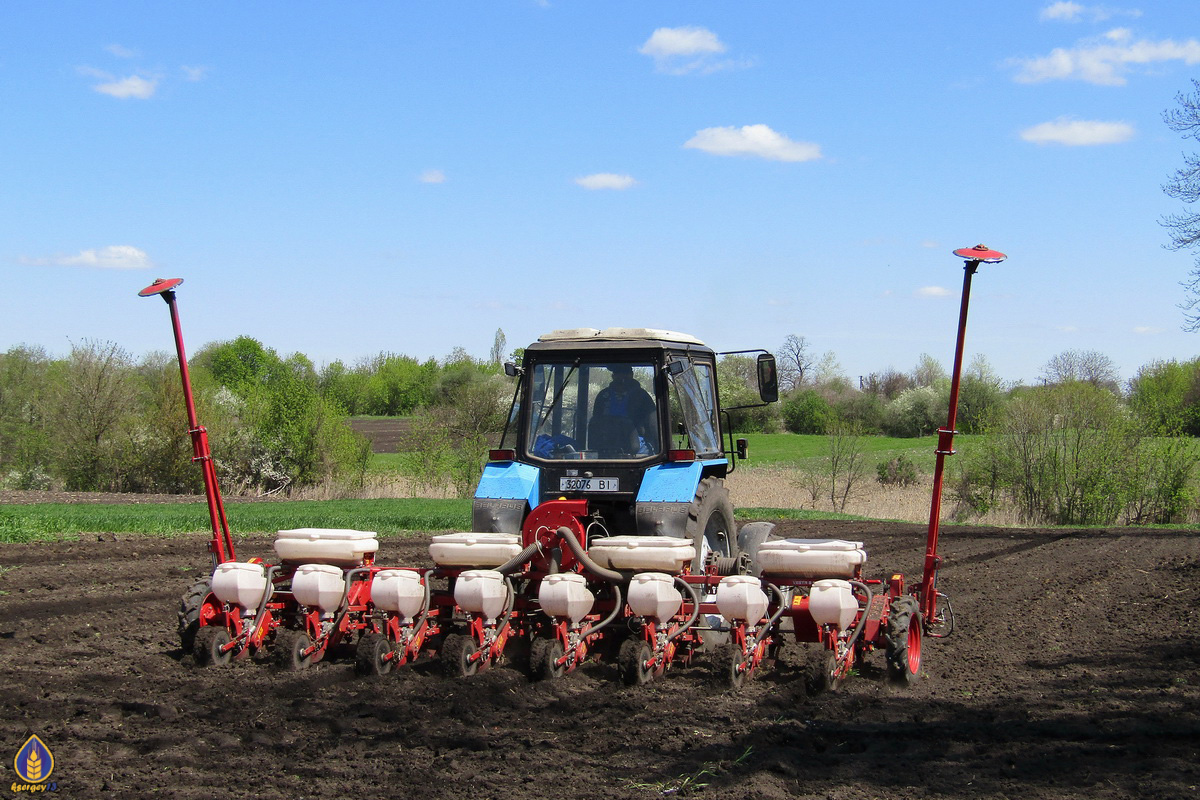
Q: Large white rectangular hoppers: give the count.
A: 4